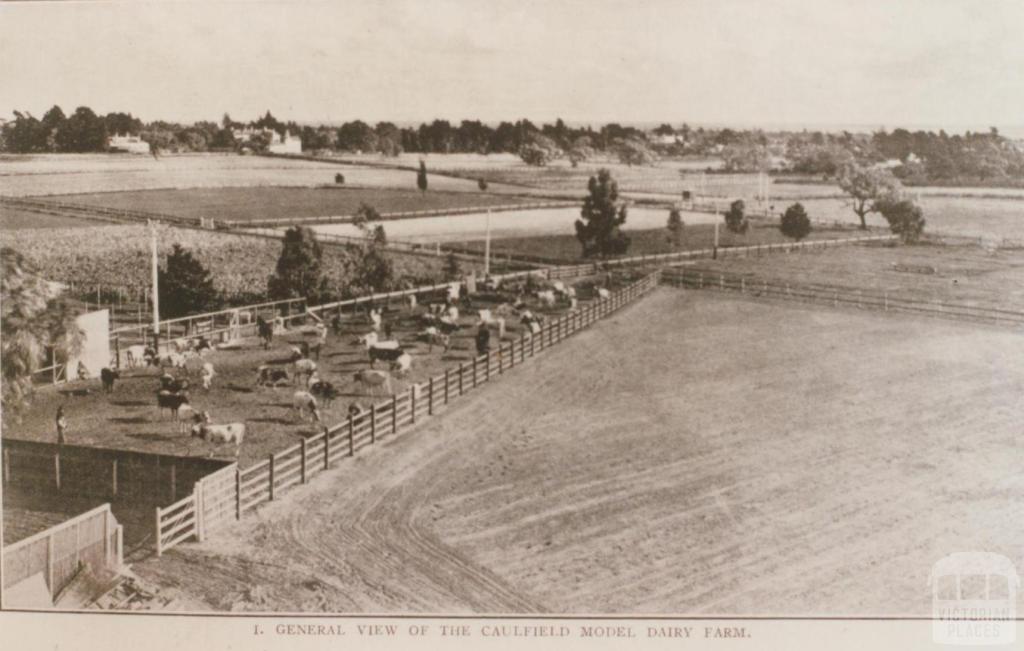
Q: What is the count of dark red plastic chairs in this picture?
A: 0